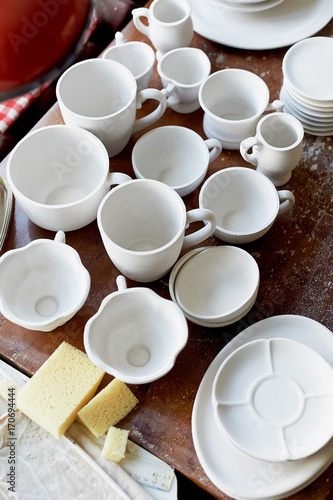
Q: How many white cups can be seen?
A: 12